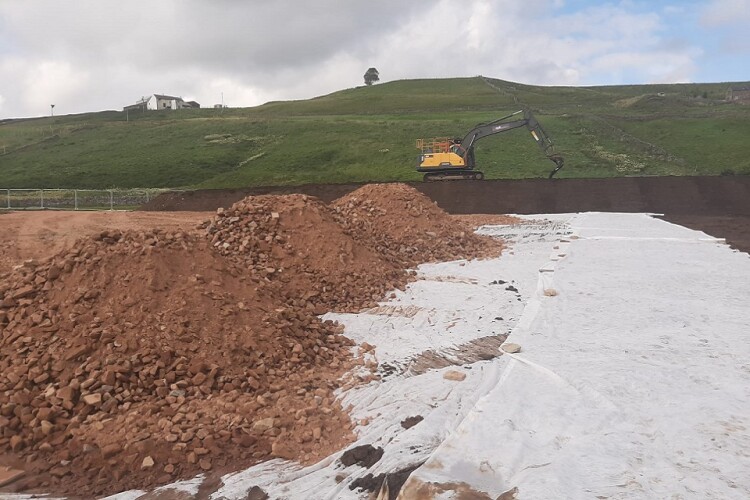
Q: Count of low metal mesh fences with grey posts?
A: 1